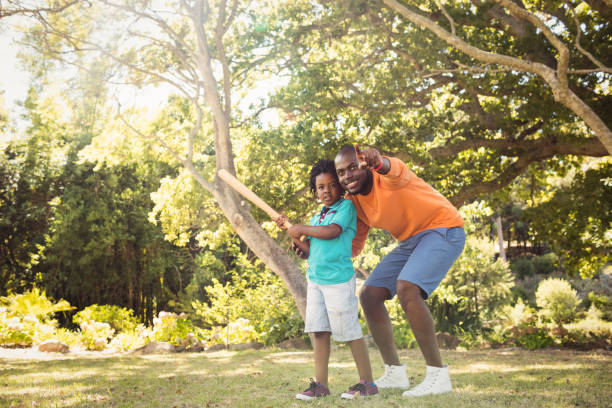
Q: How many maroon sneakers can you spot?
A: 2